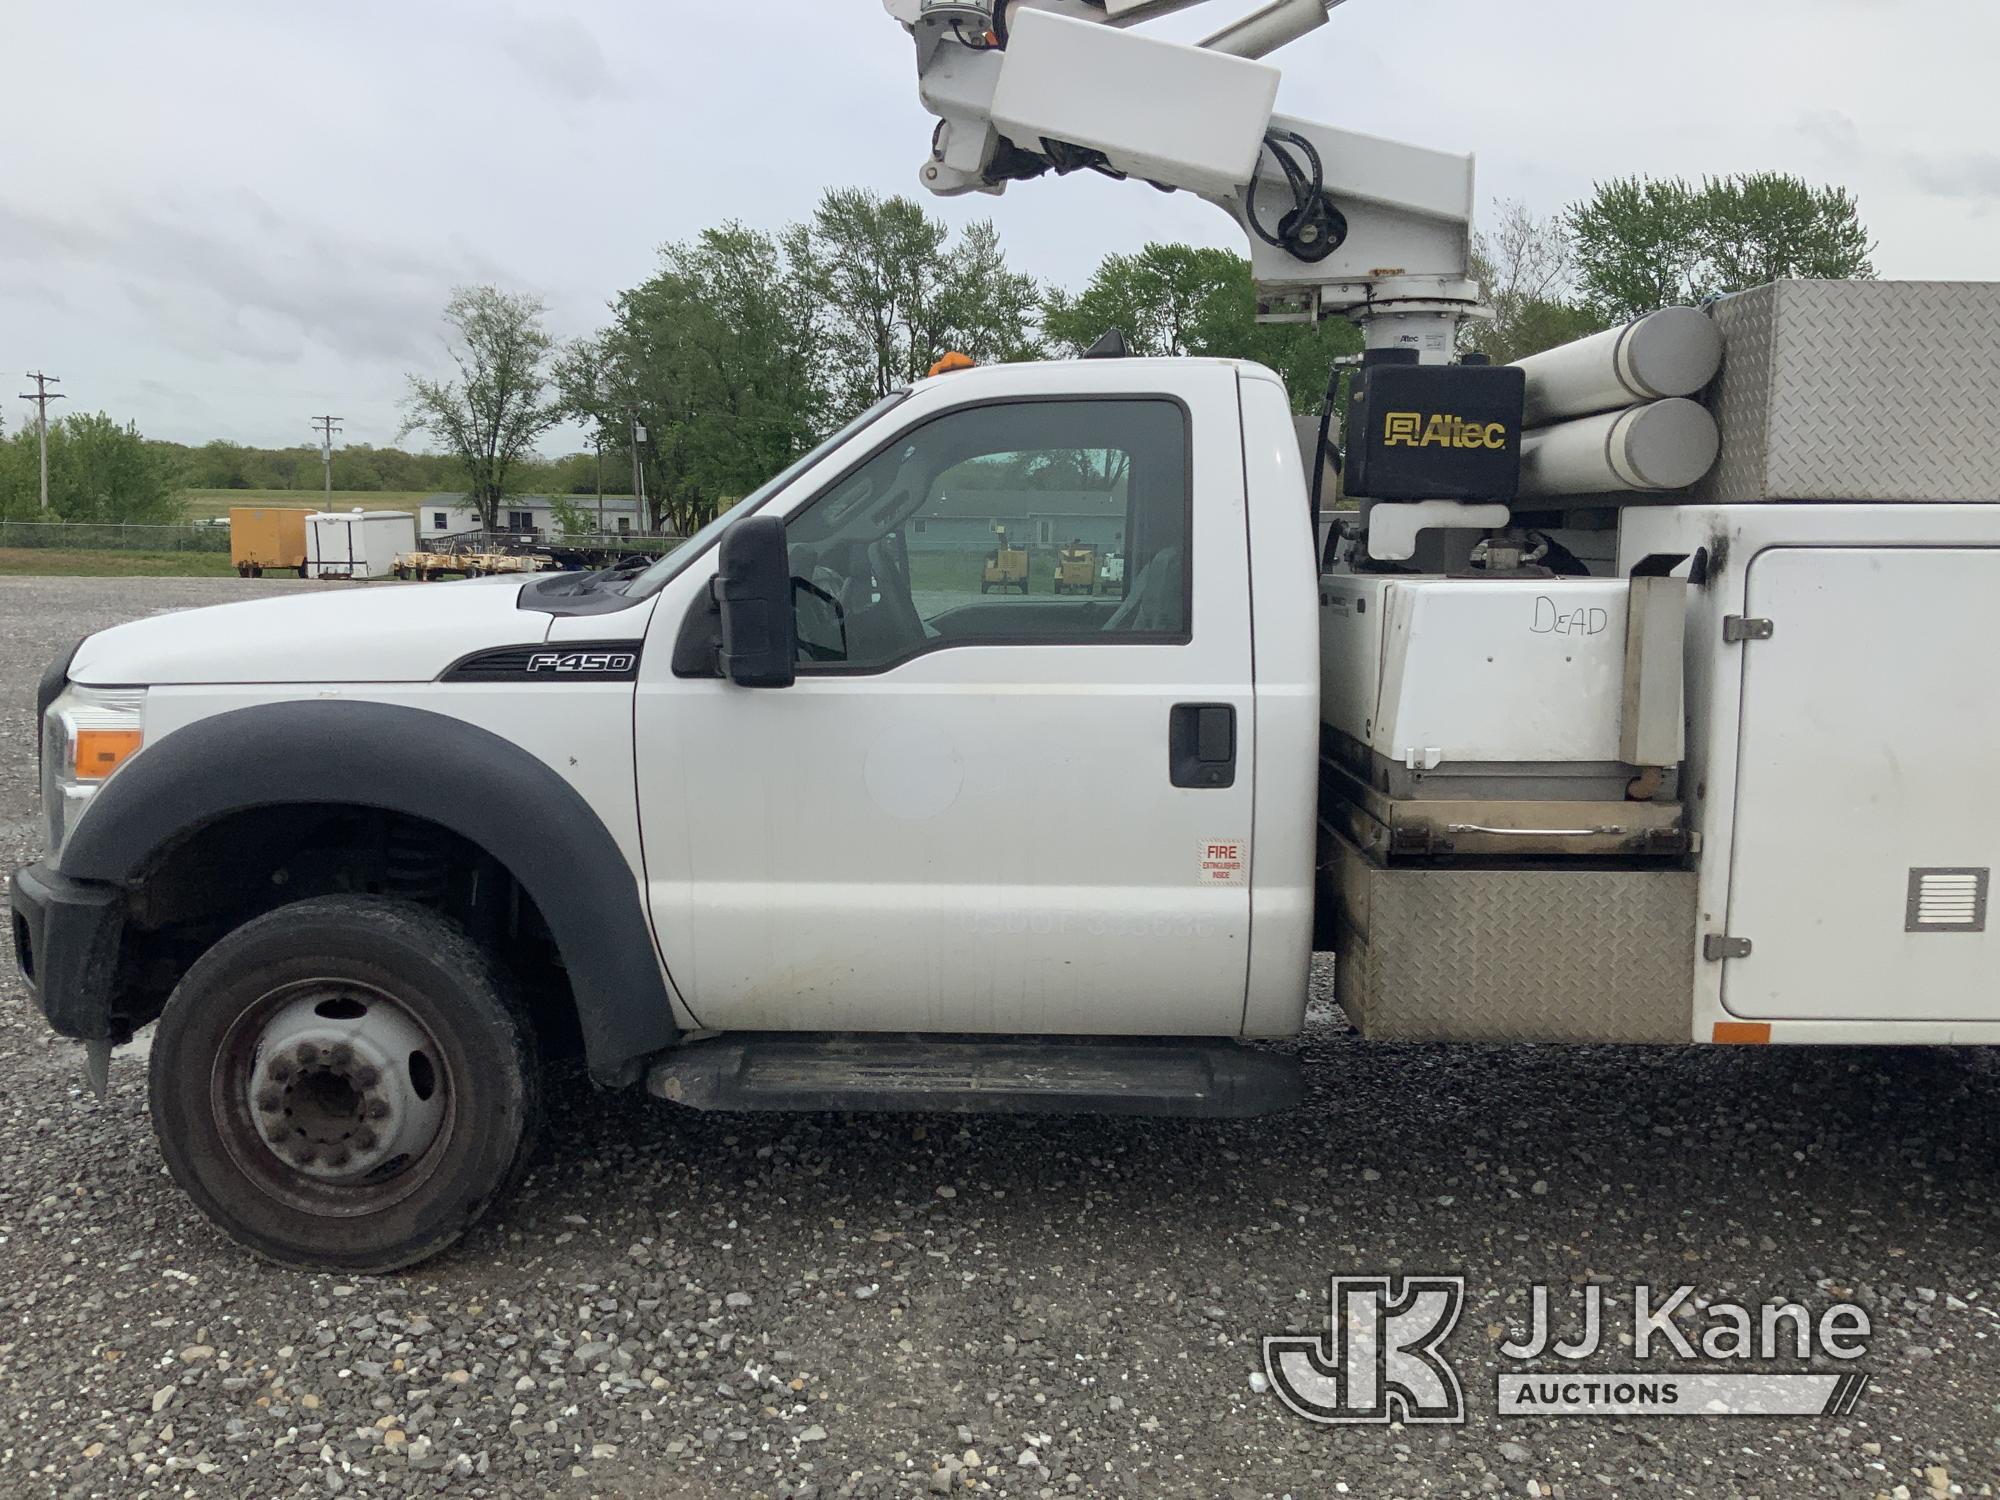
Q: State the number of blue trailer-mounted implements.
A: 0